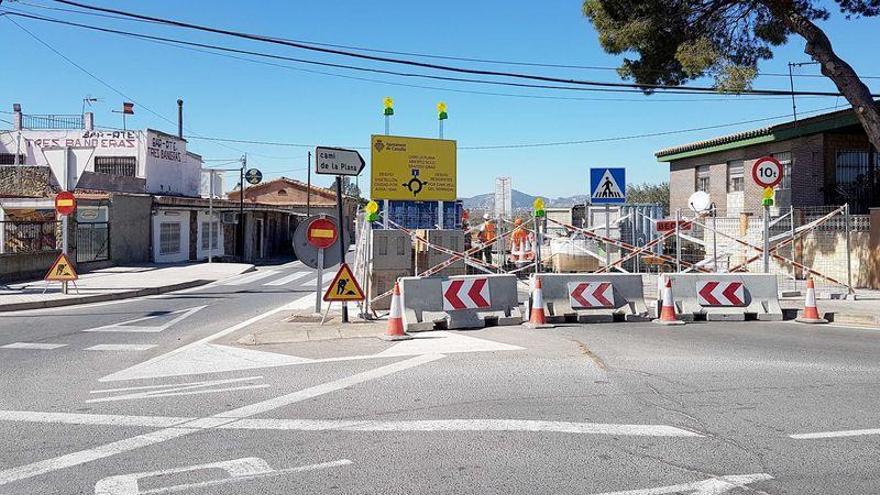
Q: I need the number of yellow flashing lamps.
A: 5